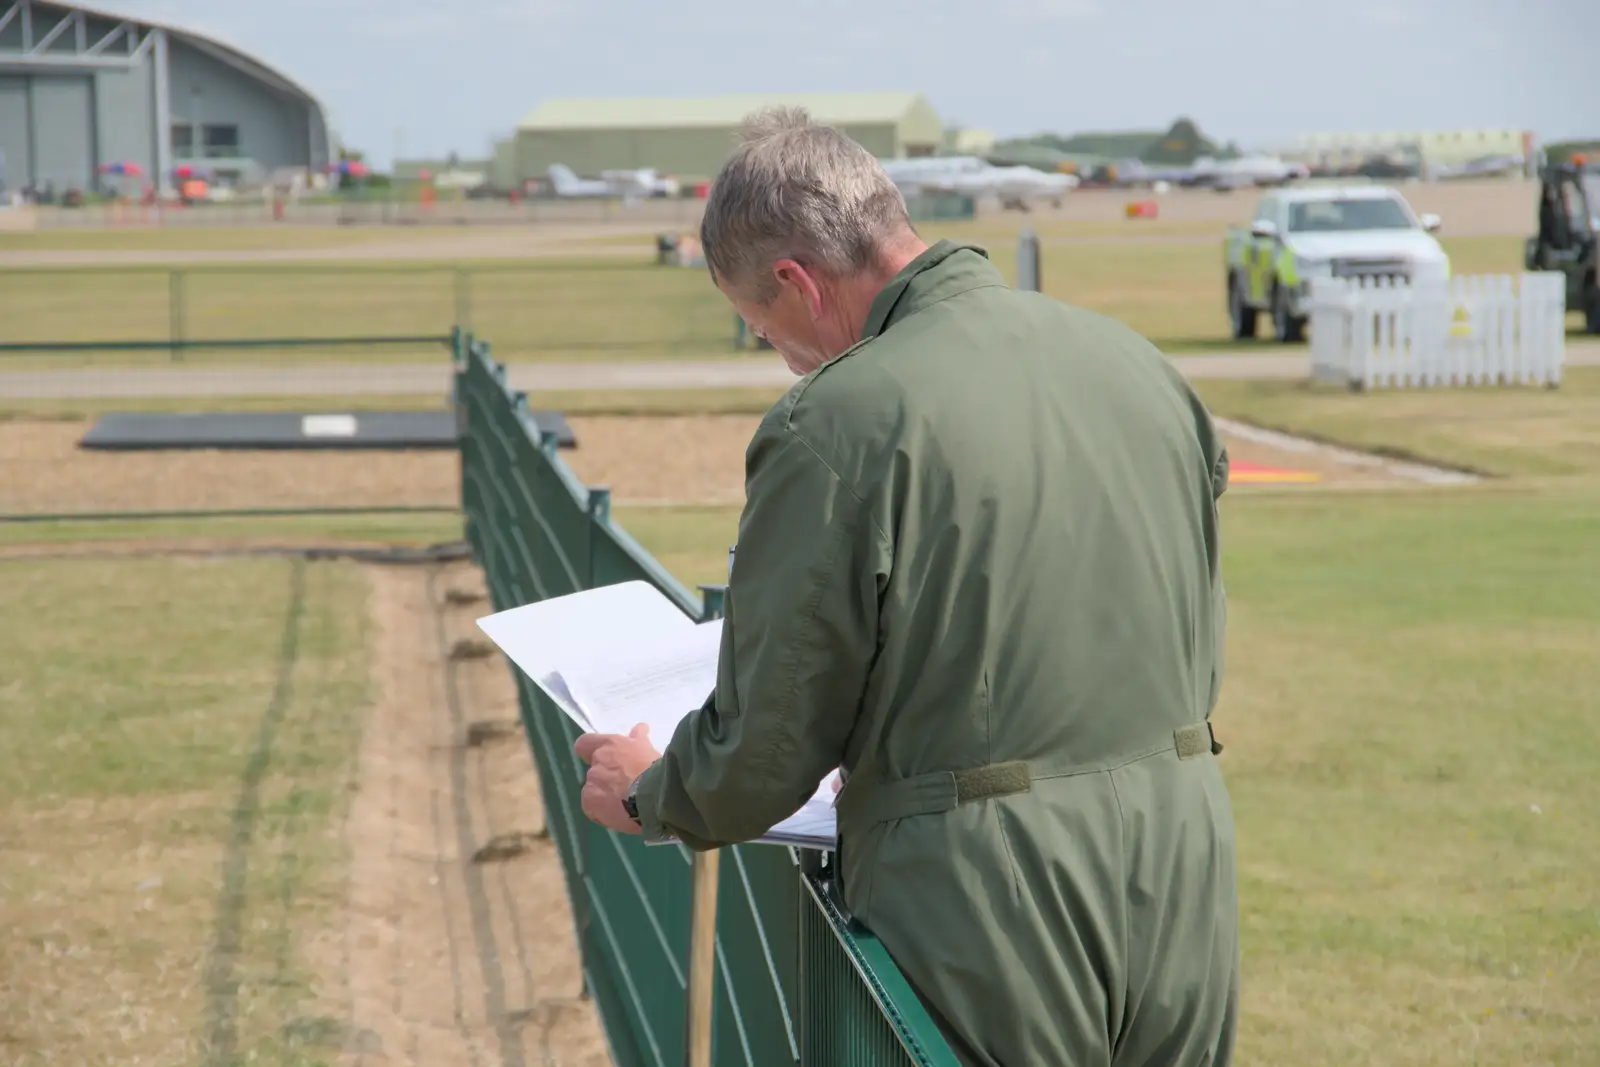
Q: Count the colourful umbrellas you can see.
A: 3